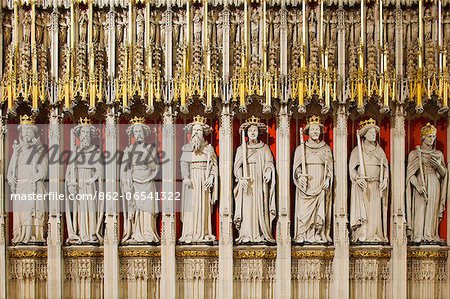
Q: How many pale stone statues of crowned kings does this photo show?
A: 8